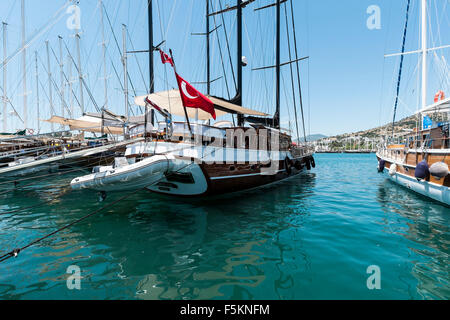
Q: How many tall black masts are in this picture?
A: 4